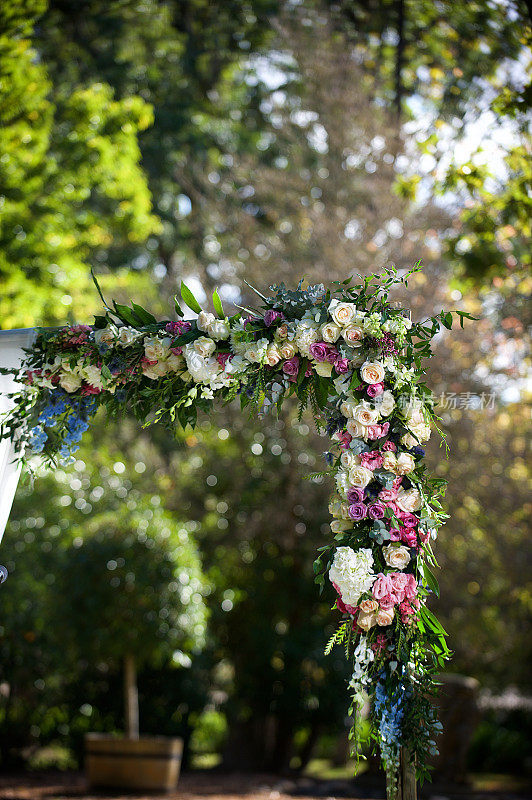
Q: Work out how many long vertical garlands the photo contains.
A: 1